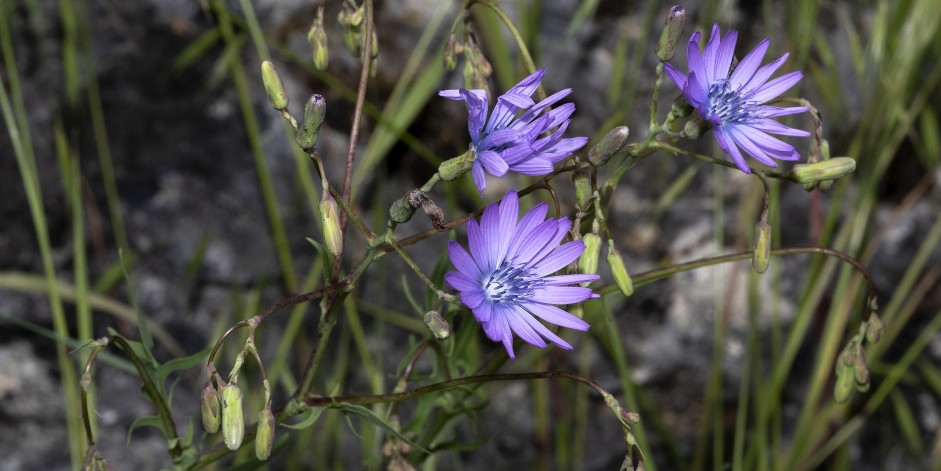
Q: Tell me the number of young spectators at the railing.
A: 0